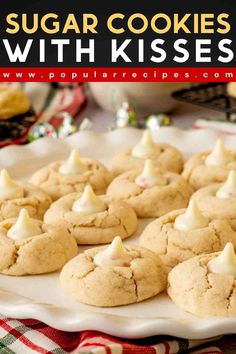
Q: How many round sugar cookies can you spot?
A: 11